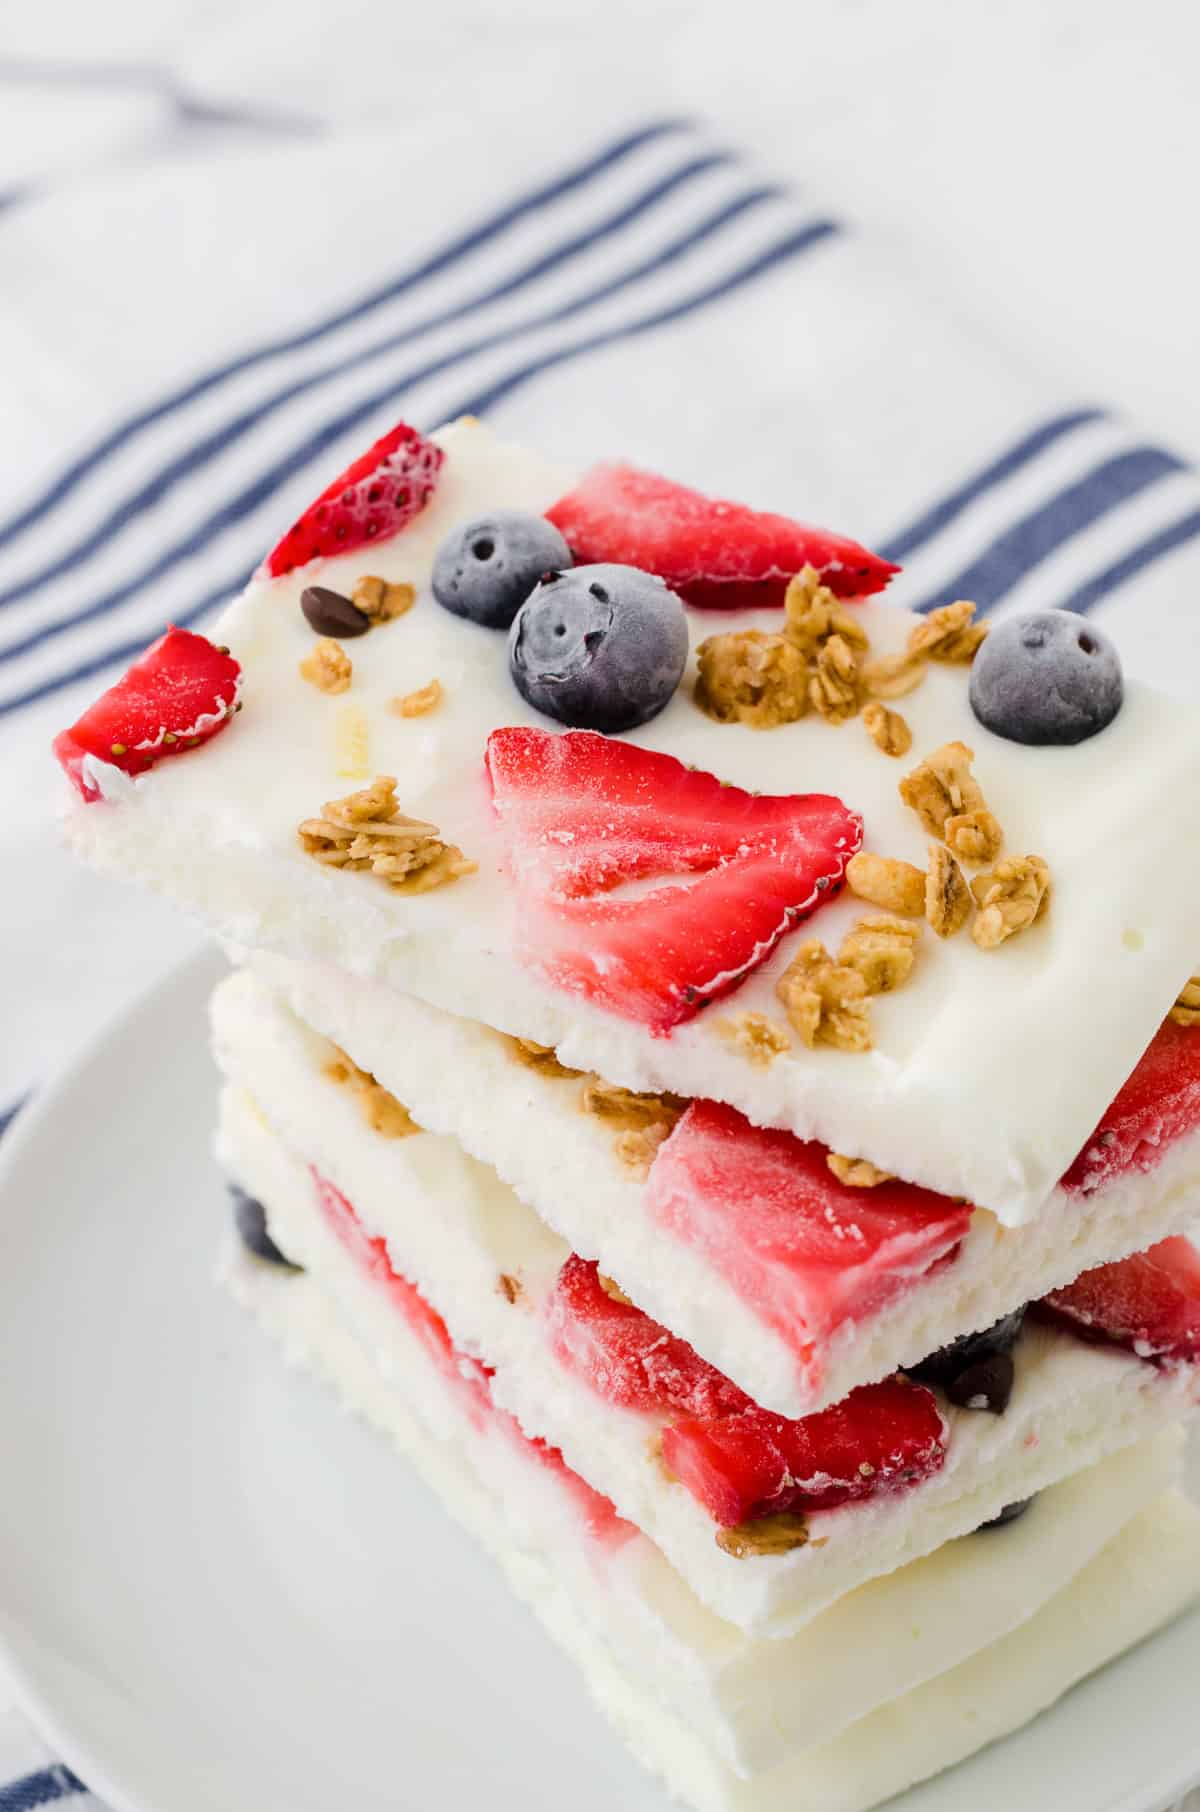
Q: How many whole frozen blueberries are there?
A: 3